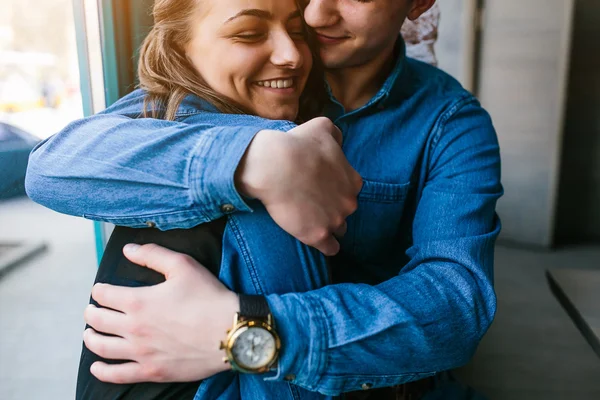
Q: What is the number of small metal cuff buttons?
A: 4